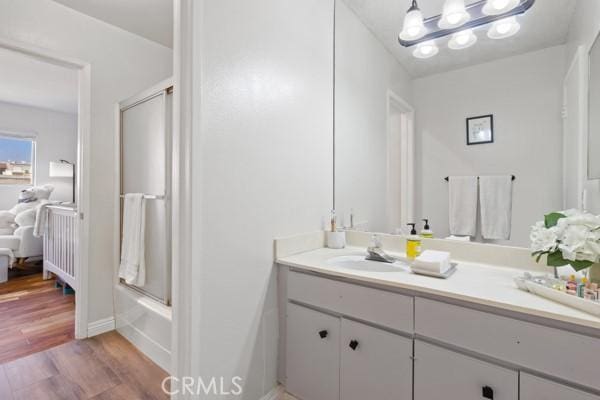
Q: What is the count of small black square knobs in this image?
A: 3